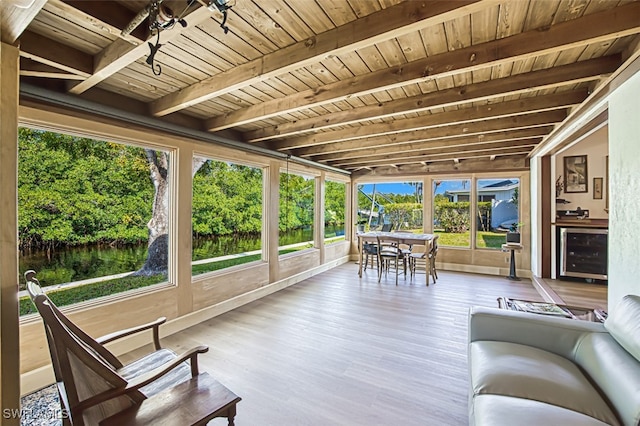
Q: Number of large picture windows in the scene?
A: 7